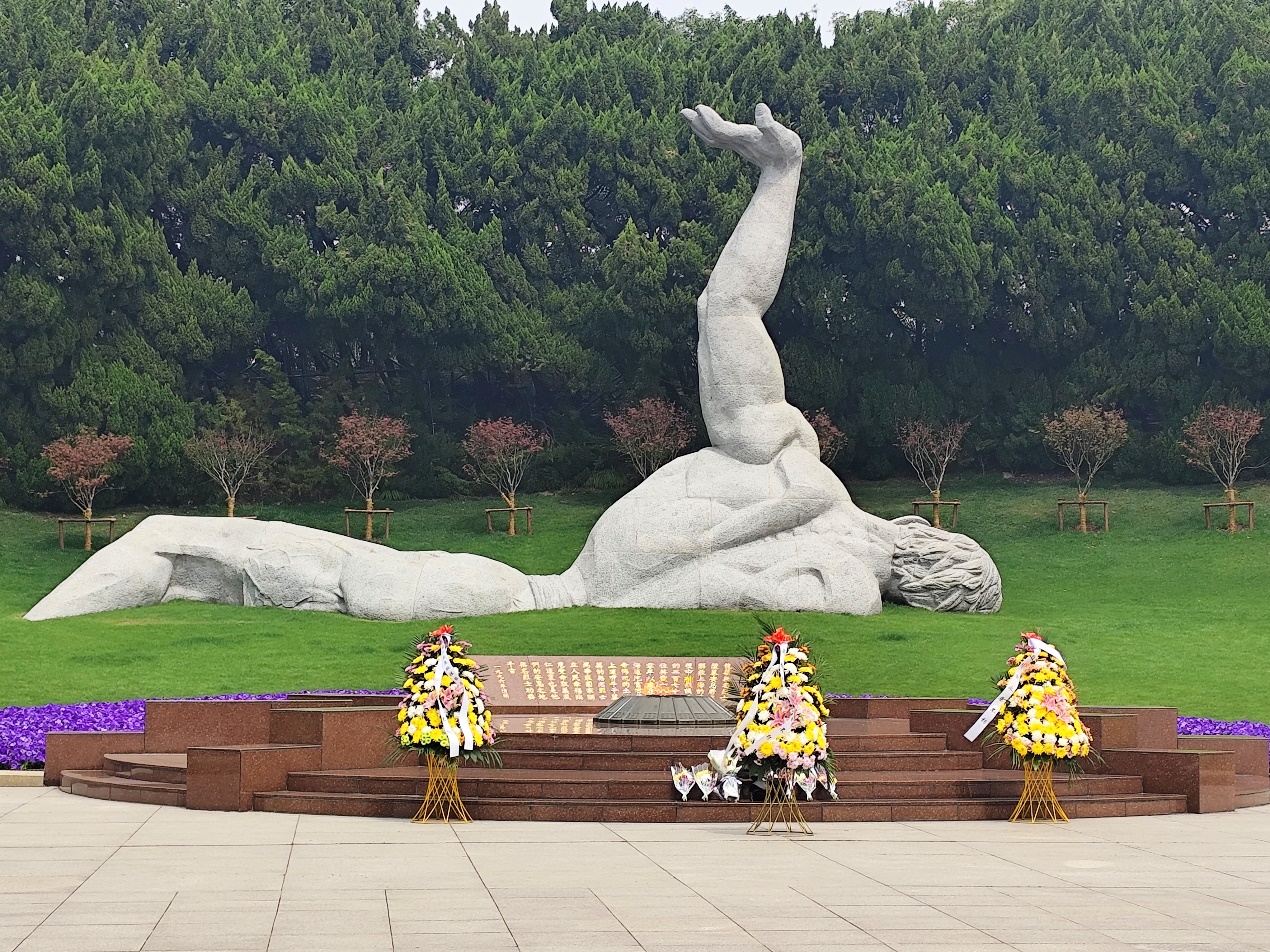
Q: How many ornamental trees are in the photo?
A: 9